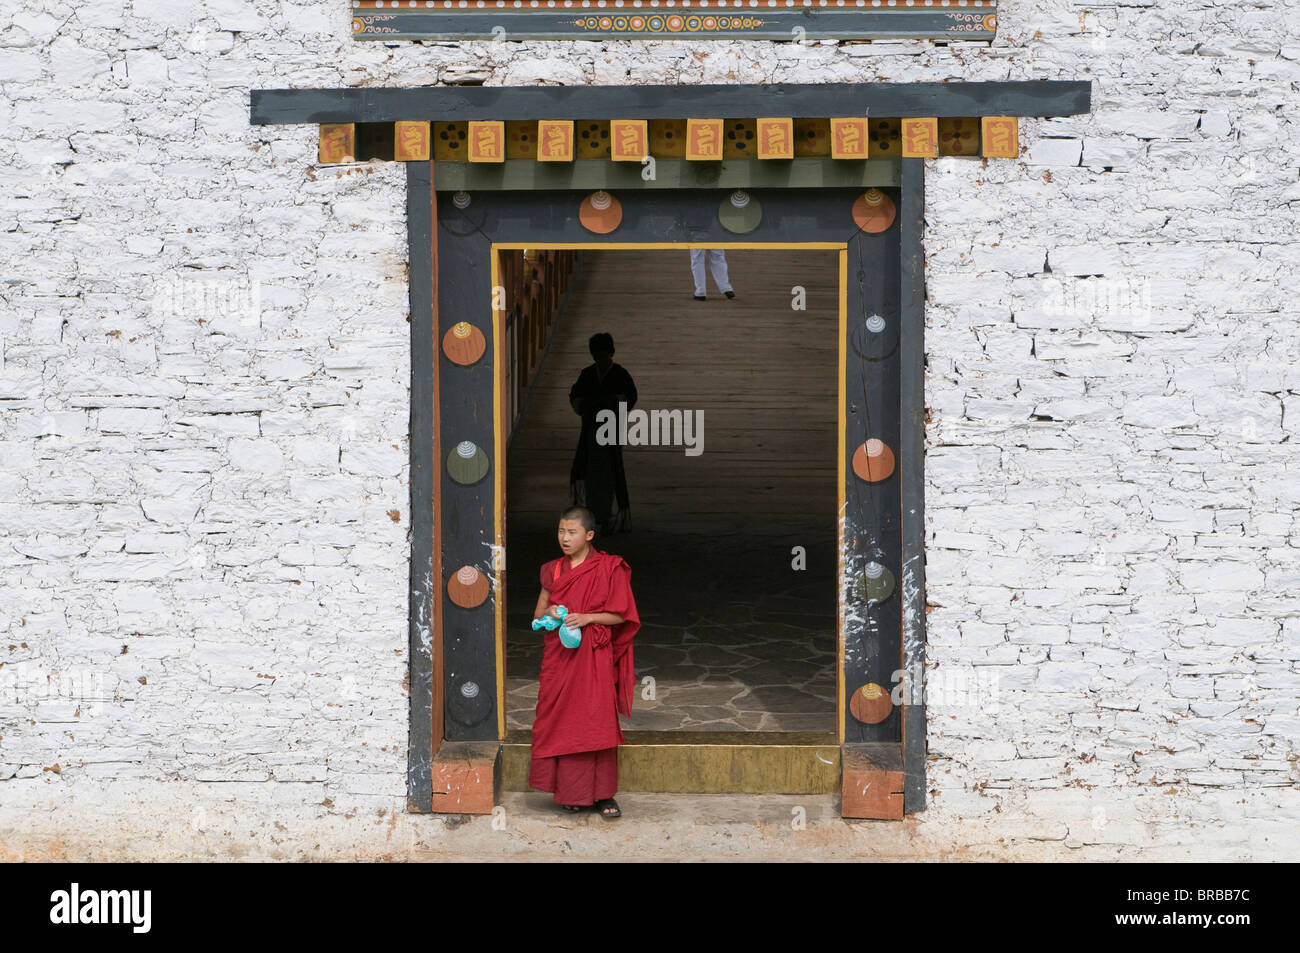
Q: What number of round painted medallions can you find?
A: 12